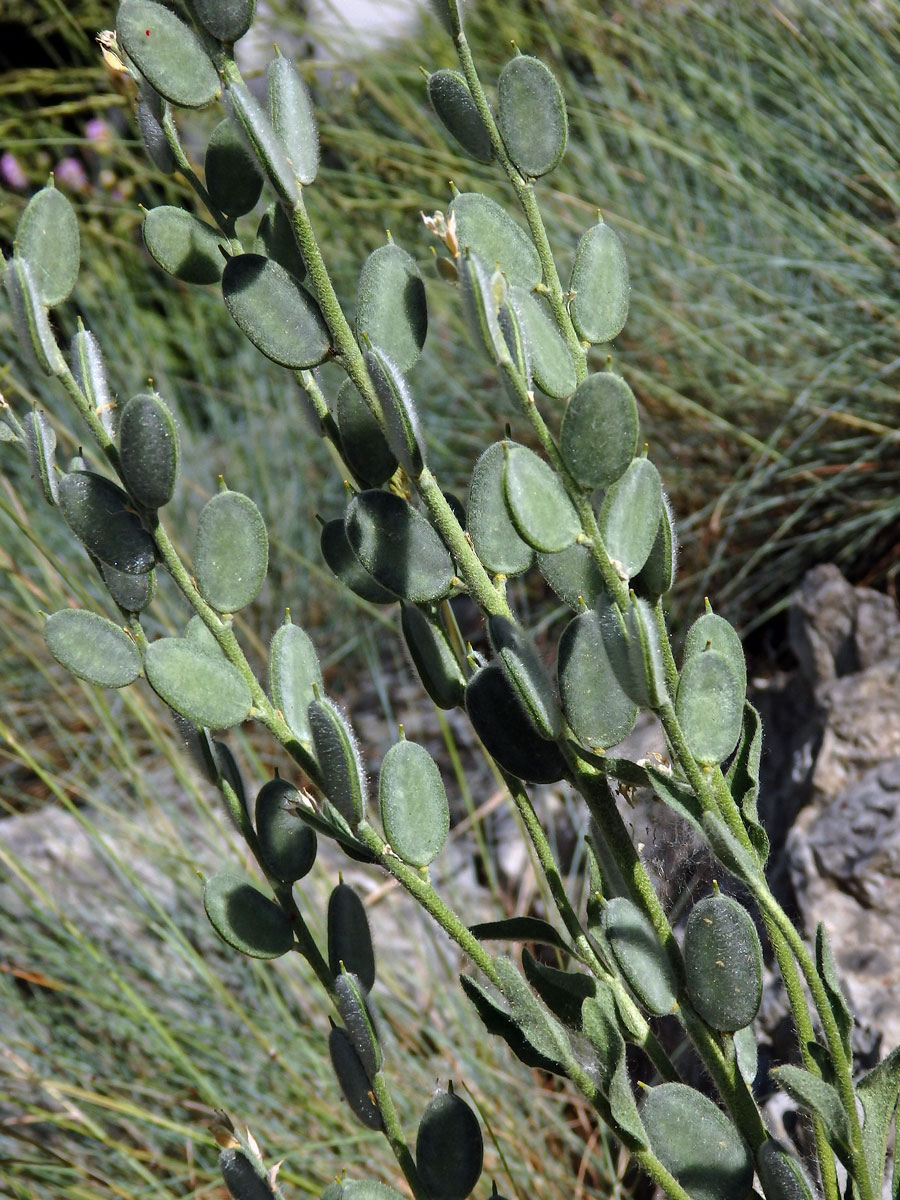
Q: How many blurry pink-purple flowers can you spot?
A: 3